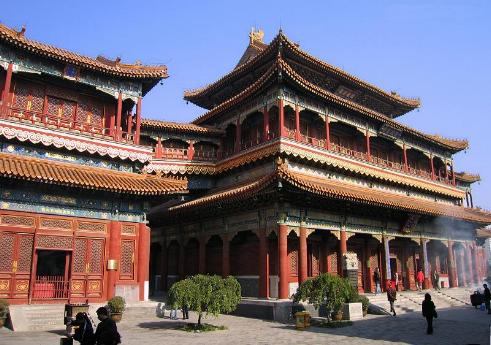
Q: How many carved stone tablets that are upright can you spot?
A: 1